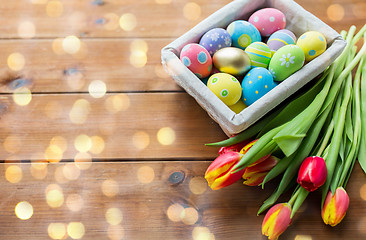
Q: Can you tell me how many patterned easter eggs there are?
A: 10